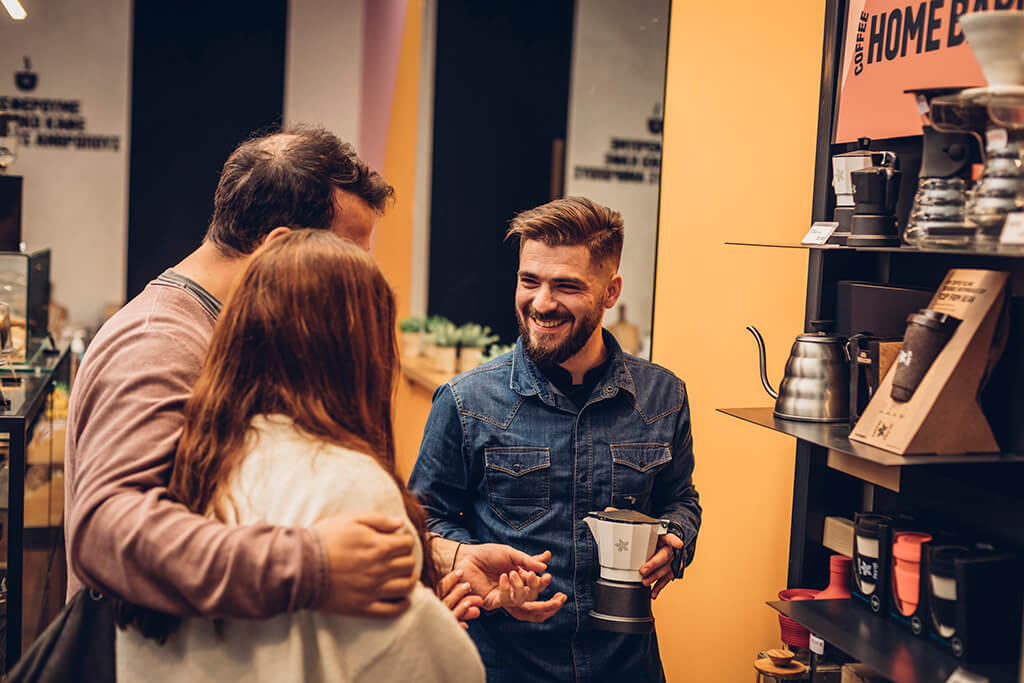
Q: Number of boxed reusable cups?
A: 3